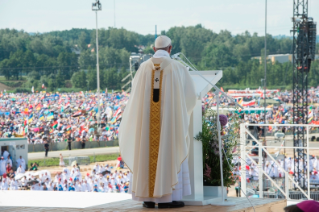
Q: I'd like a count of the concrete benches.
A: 0